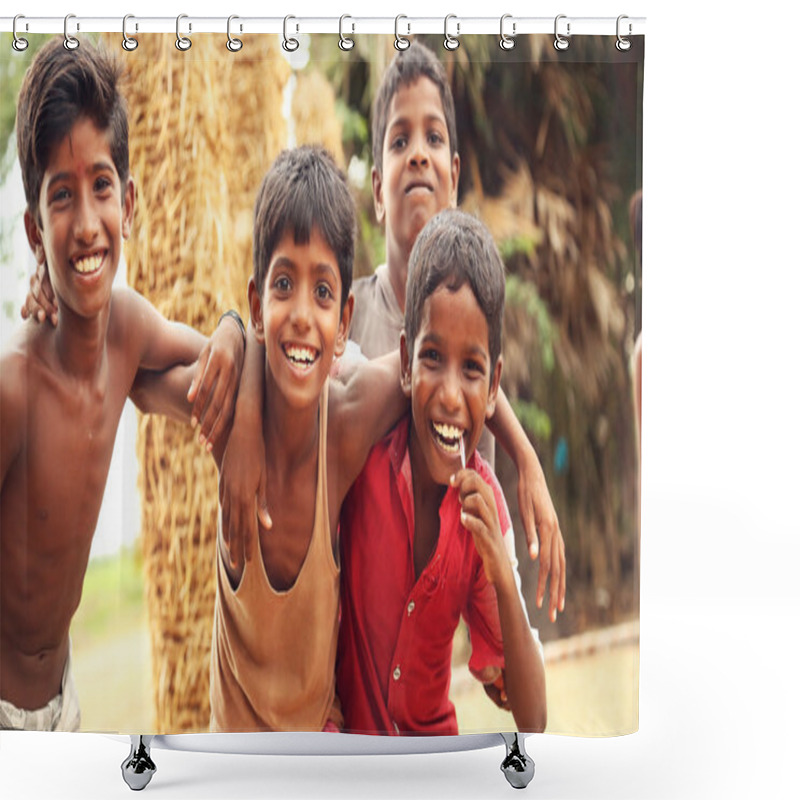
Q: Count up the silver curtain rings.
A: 12